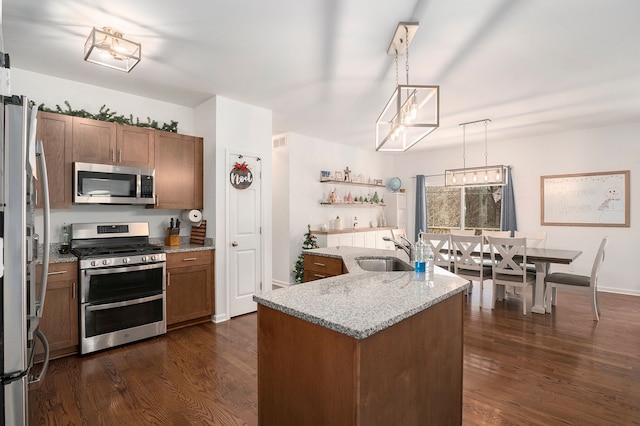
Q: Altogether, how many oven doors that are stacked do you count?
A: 2